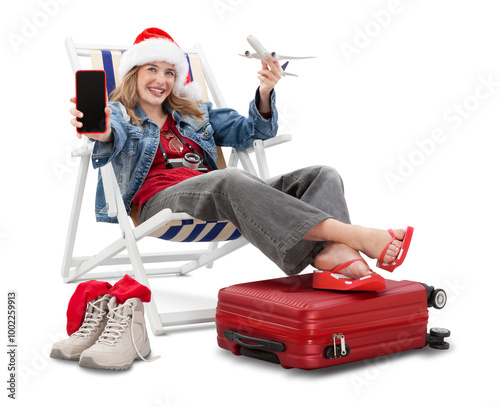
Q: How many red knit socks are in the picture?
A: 2